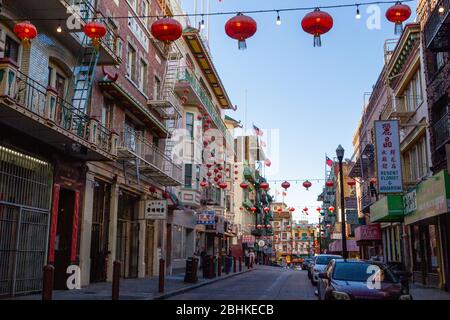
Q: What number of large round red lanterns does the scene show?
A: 6